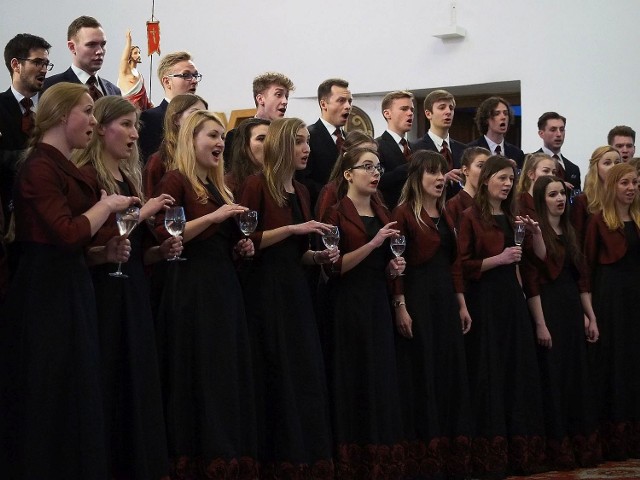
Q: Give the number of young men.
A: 10